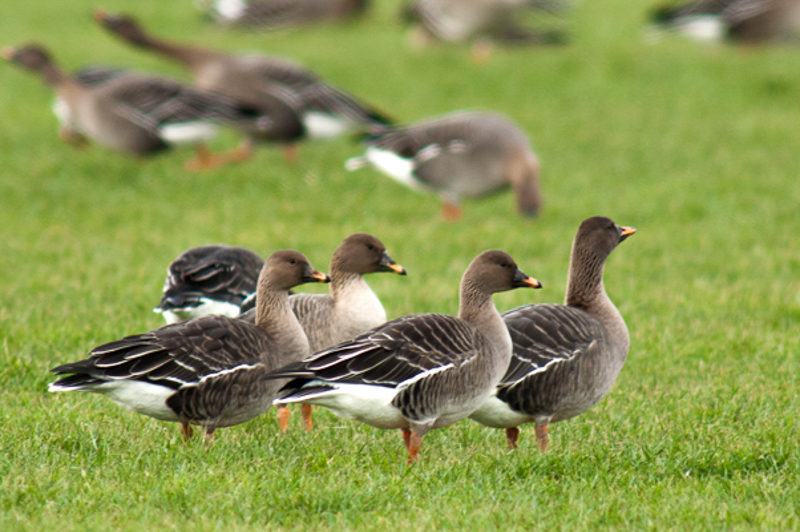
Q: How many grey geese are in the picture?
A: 11